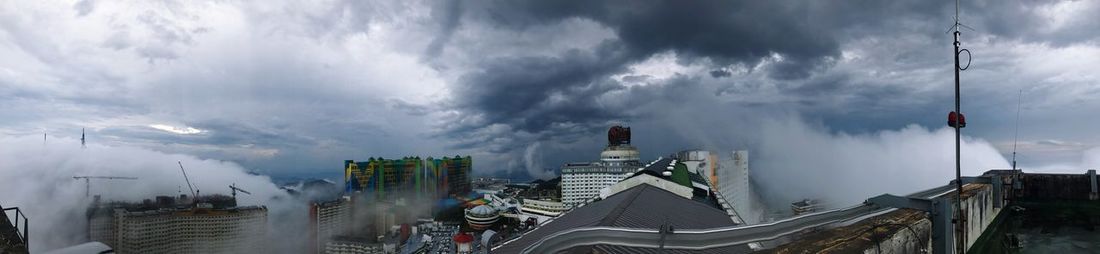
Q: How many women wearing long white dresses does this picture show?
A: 0